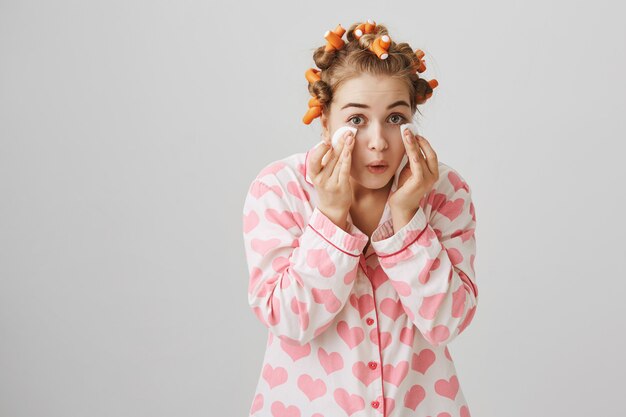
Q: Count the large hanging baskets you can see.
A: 0